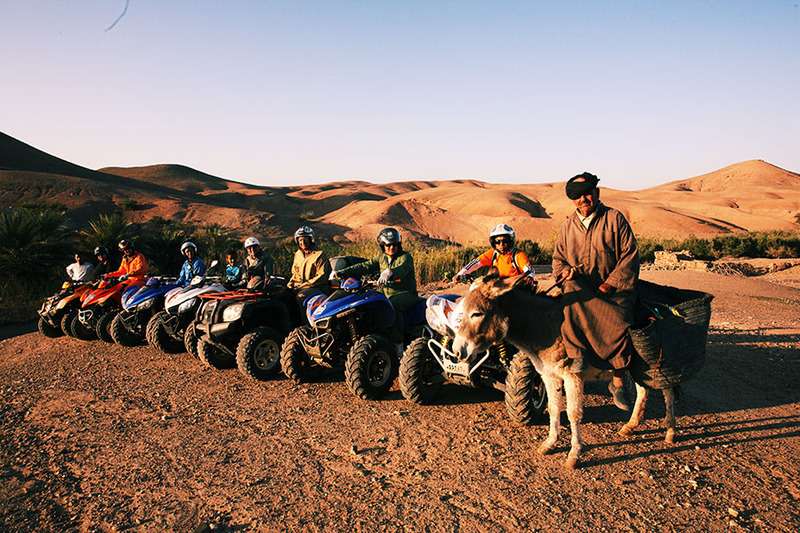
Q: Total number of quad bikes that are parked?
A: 7